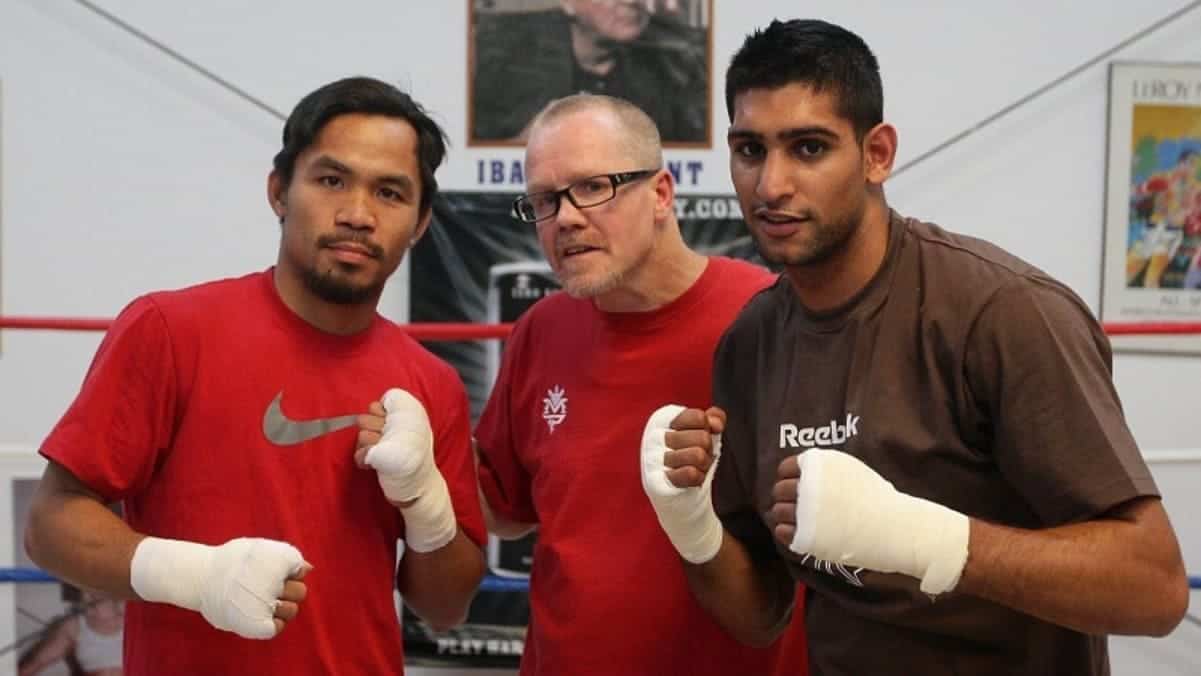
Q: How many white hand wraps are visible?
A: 4